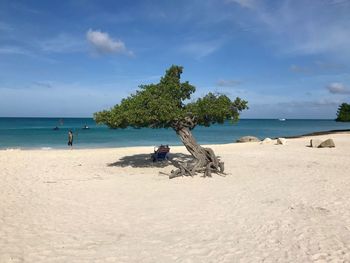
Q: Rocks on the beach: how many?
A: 5